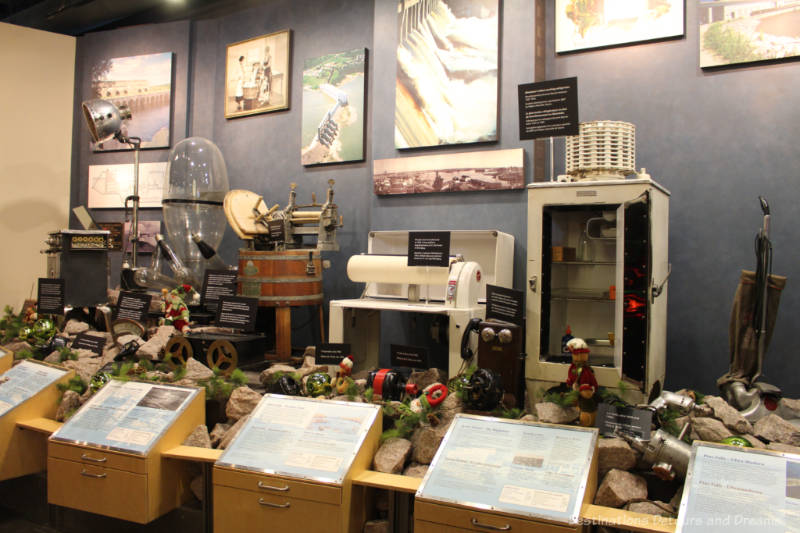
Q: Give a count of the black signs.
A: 12